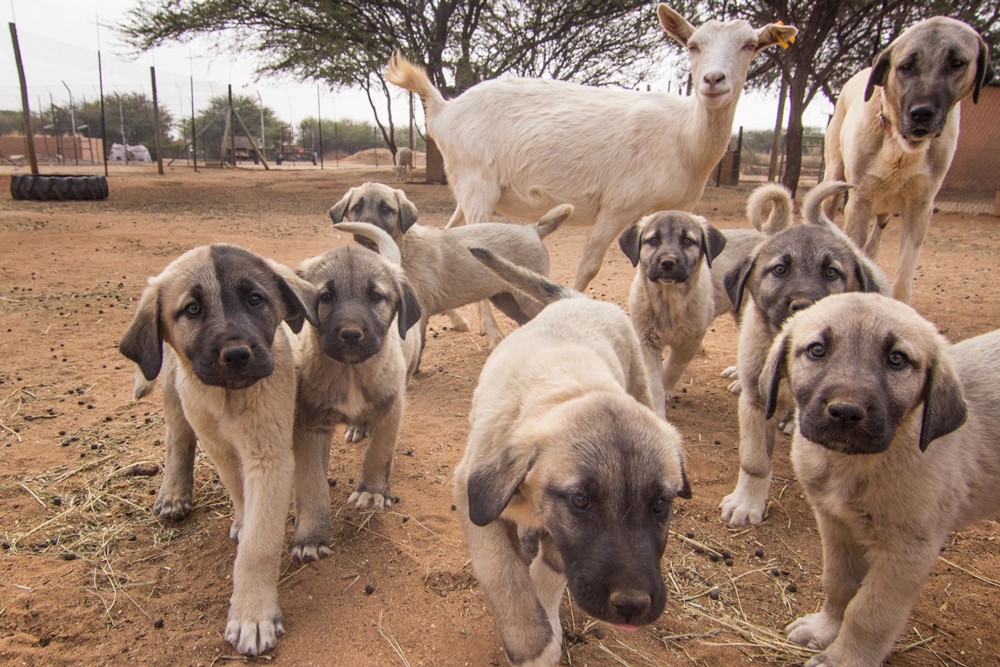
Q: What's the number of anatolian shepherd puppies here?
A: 7